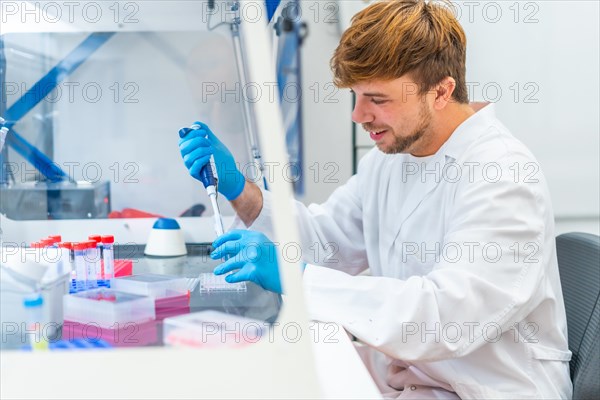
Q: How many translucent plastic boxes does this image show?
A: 3